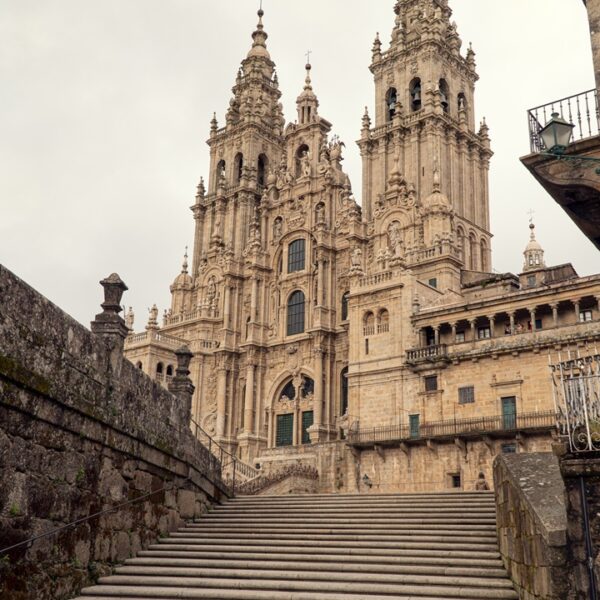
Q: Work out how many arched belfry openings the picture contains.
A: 7